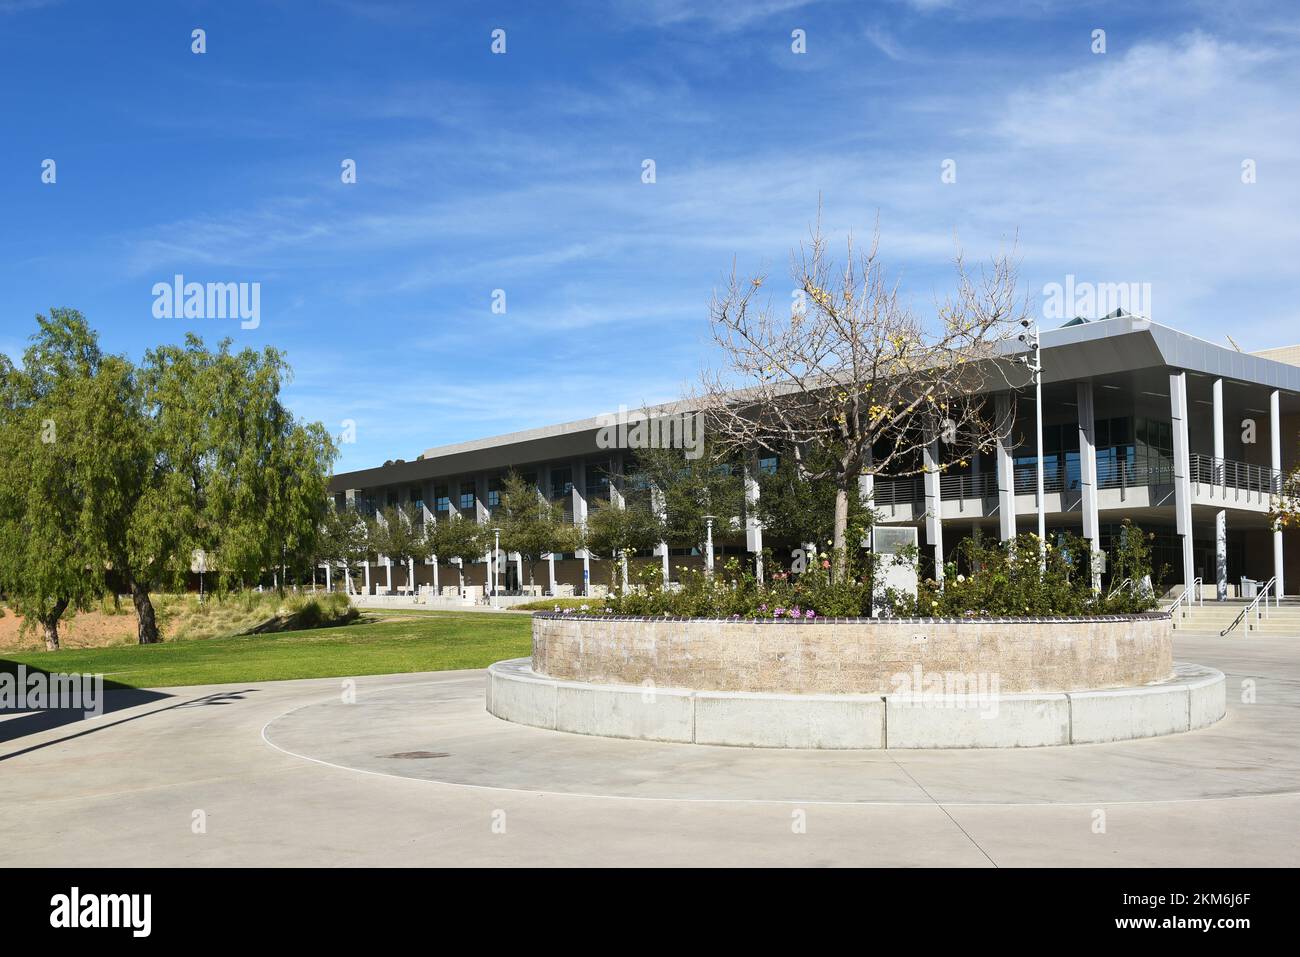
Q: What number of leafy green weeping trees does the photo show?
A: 2